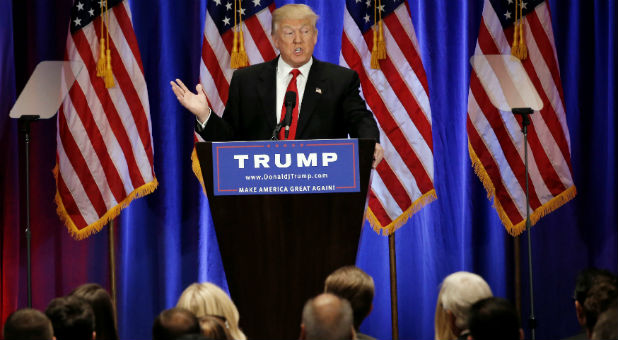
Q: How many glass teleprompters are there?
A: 2